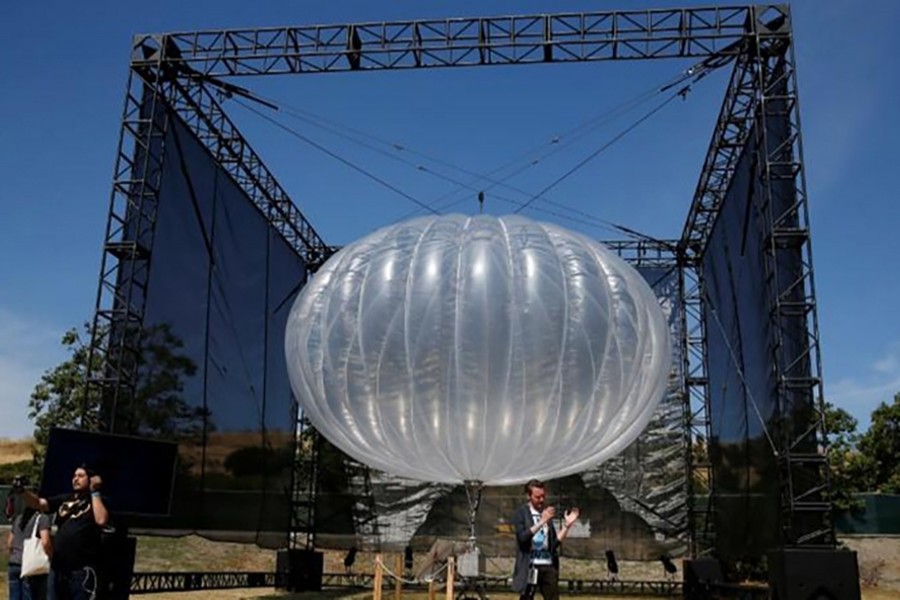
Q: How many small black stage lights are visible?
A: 4